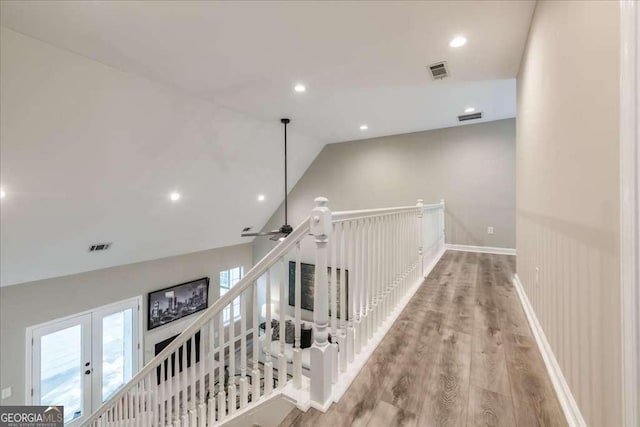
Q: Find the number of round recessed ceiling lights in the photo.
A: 7